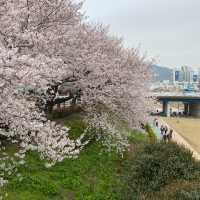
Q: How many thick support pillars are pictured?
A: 2